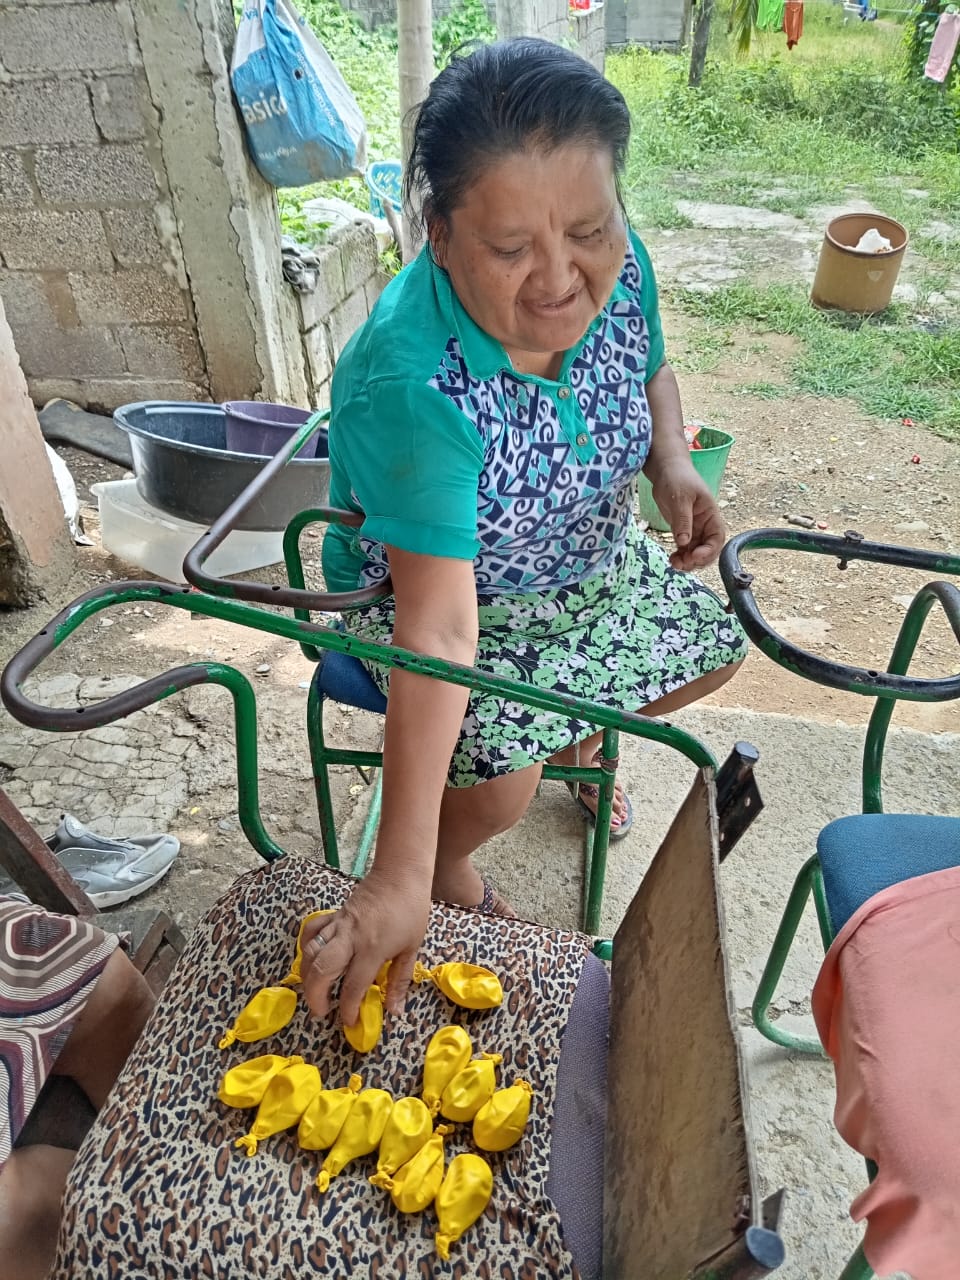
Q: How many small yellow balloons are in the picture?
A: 15